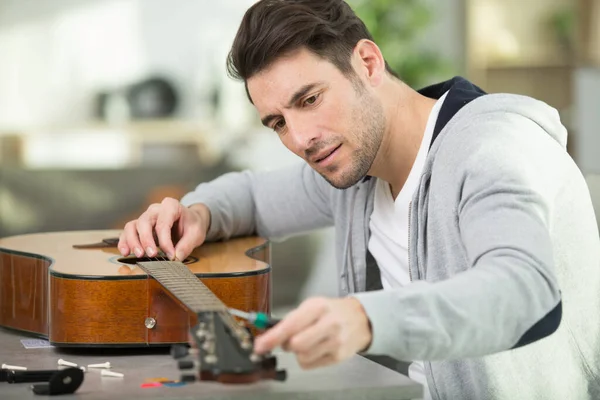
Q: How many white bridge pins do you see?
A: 5